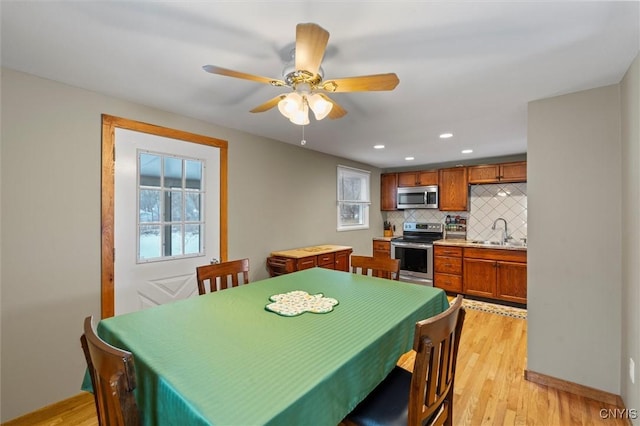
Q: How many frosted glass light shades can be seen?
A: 3